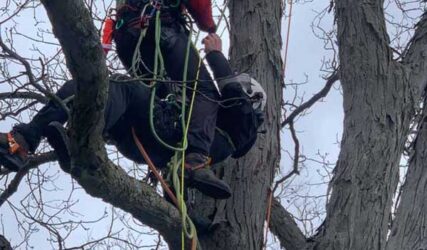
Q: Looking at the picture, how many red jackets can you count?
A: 1